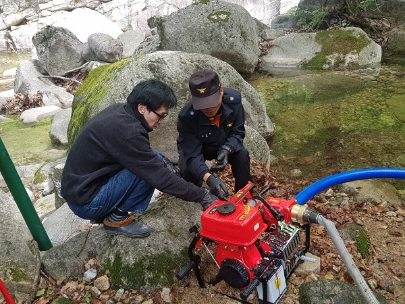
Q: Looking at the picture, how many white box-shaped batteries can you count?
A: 1